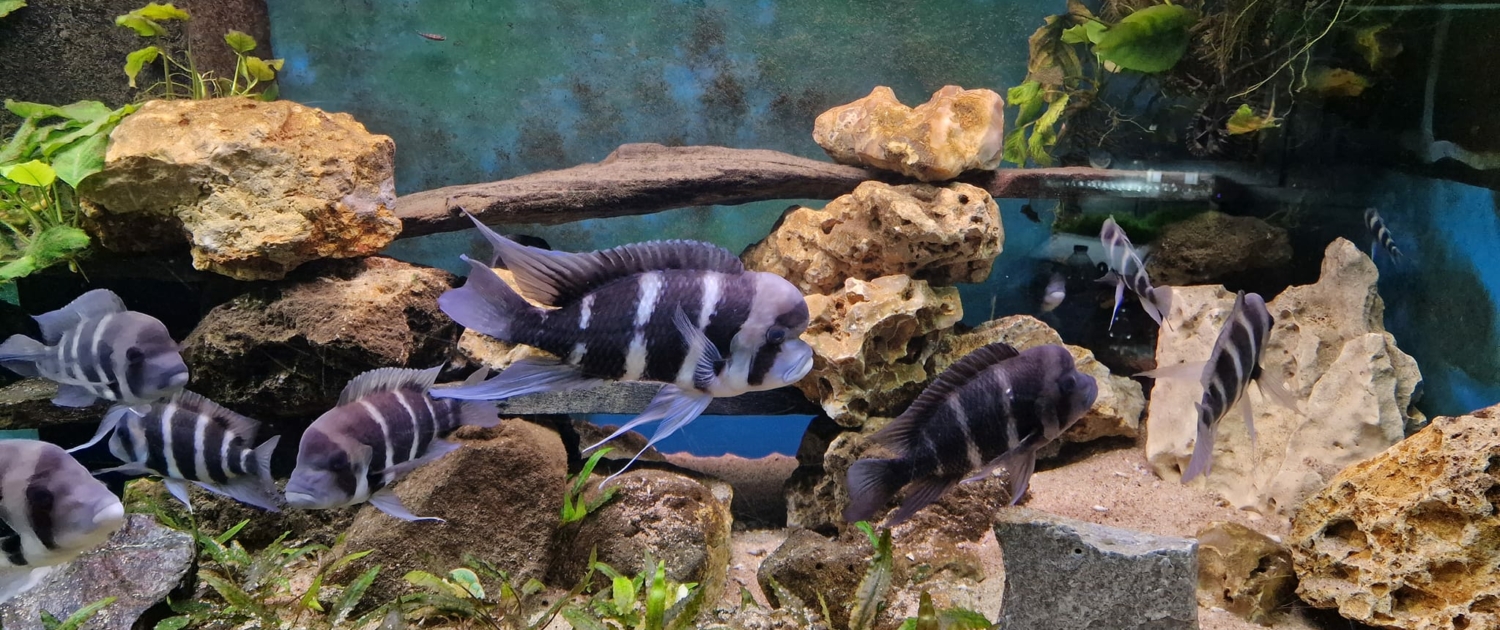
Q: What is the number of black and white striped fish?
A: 9